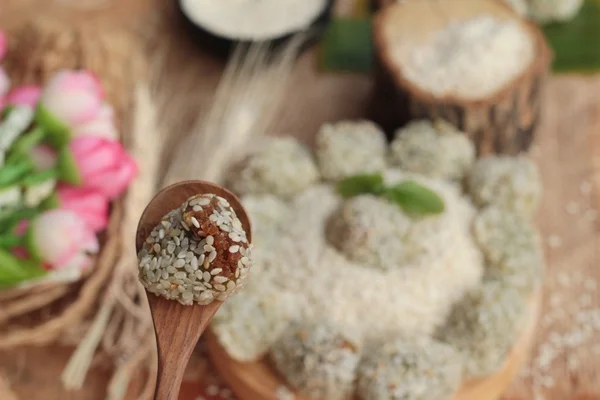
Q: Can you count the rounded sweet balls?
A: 12